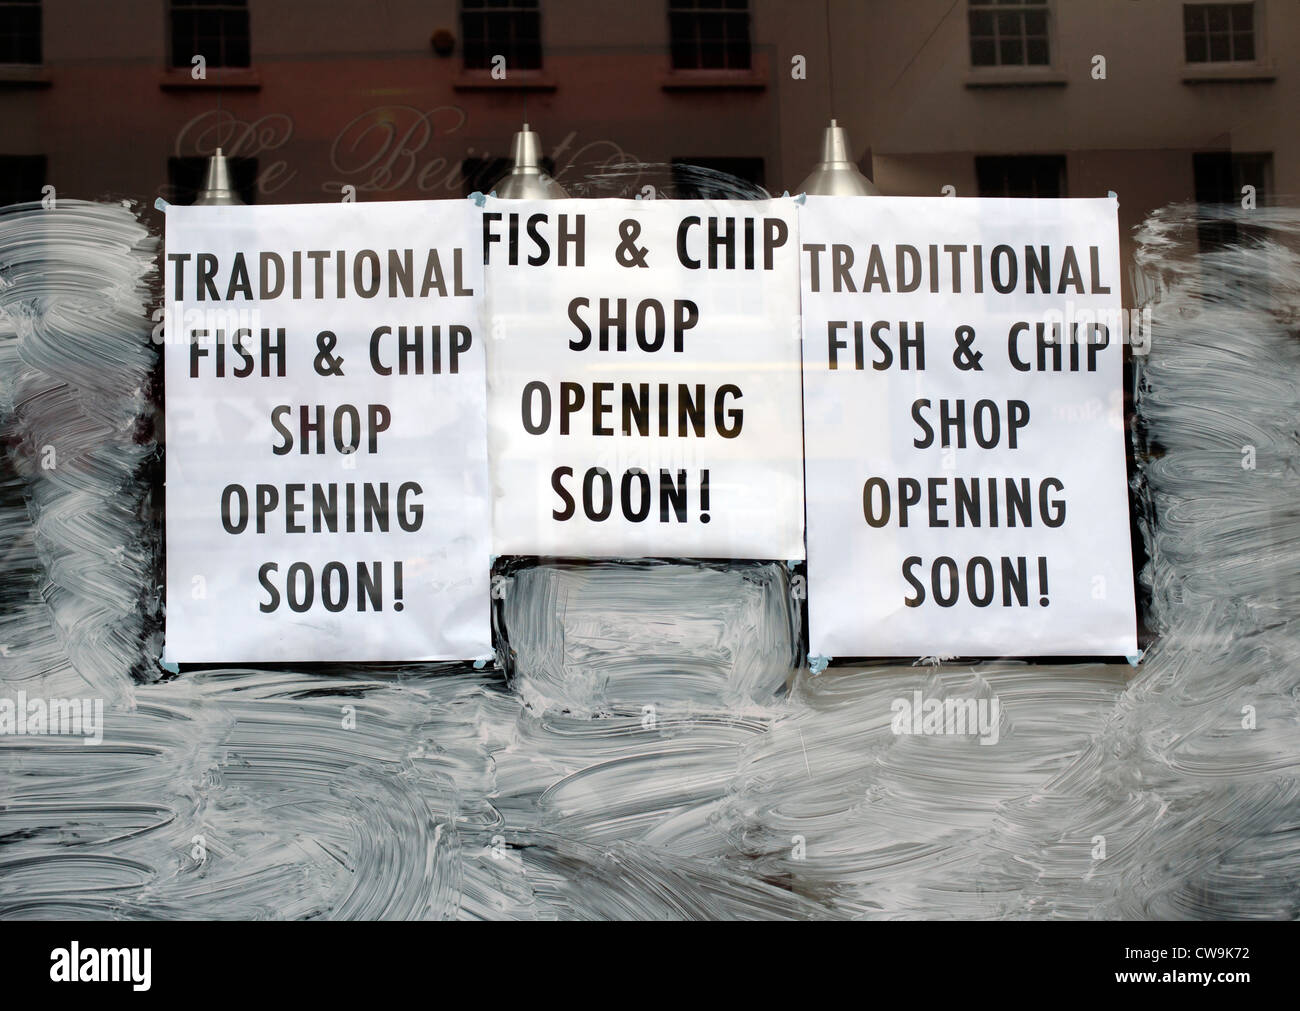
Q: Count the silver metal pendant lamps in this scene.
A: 3